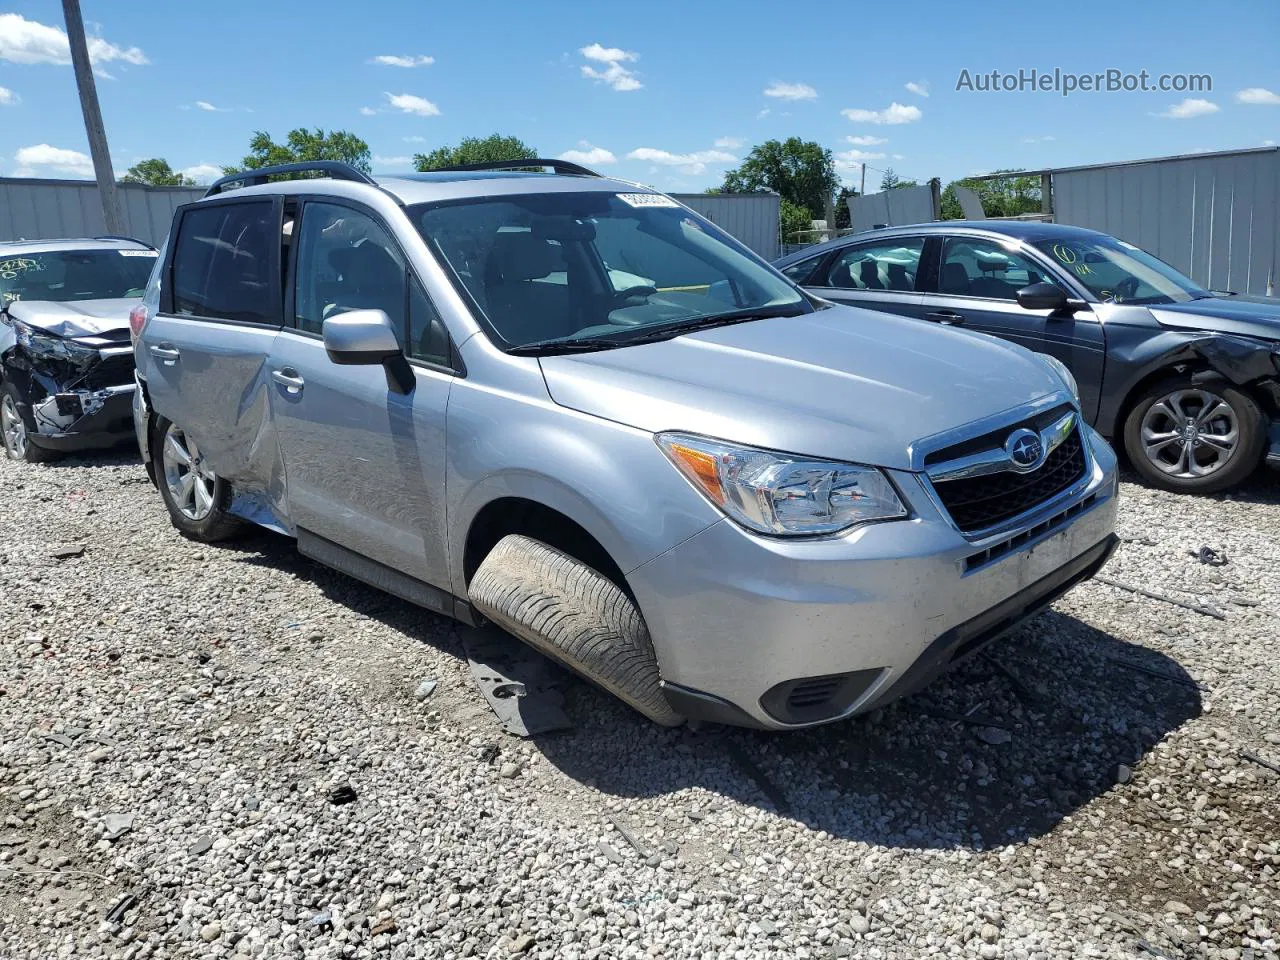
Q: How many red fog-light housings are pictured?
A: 0